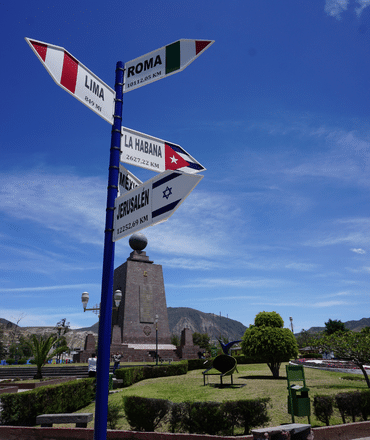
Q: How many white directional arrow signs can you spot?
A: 5